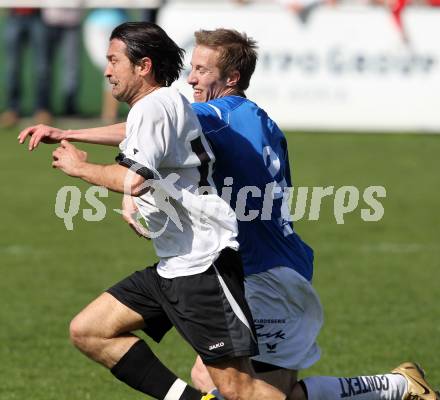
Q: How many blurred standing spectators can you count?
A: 2